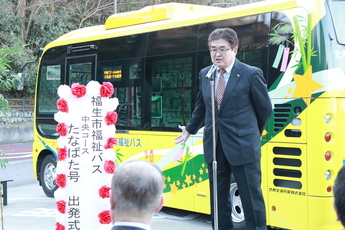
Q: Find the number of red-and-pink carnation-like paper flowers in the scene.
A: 13